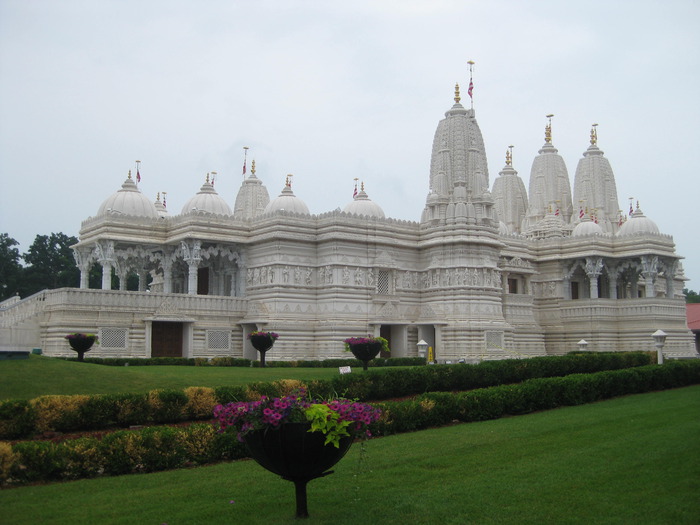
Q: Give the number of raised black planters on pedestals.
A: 4